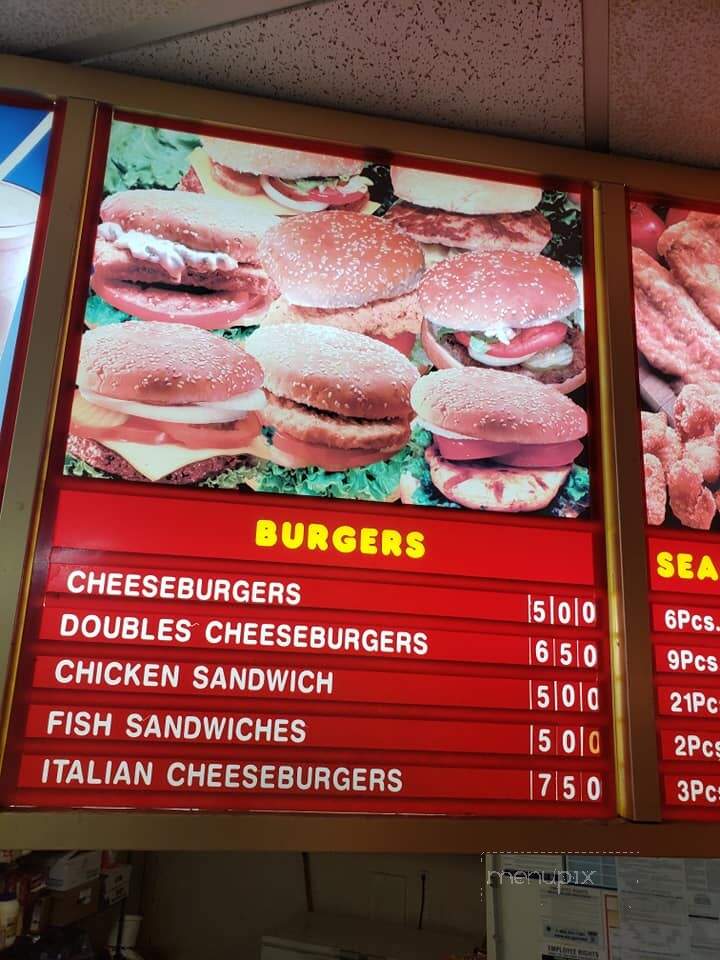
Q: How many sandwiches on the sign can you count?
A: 8